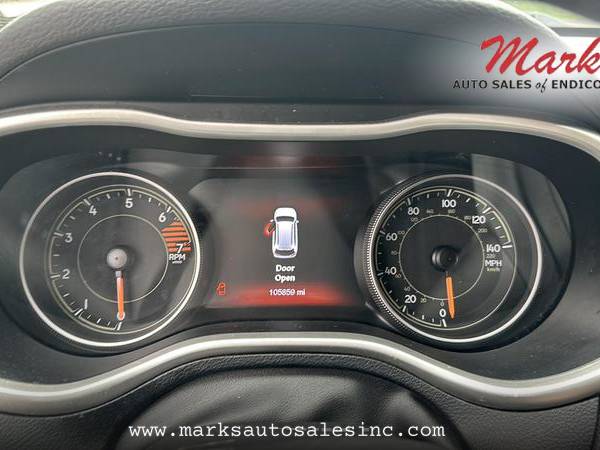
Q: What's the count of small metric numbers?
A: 12